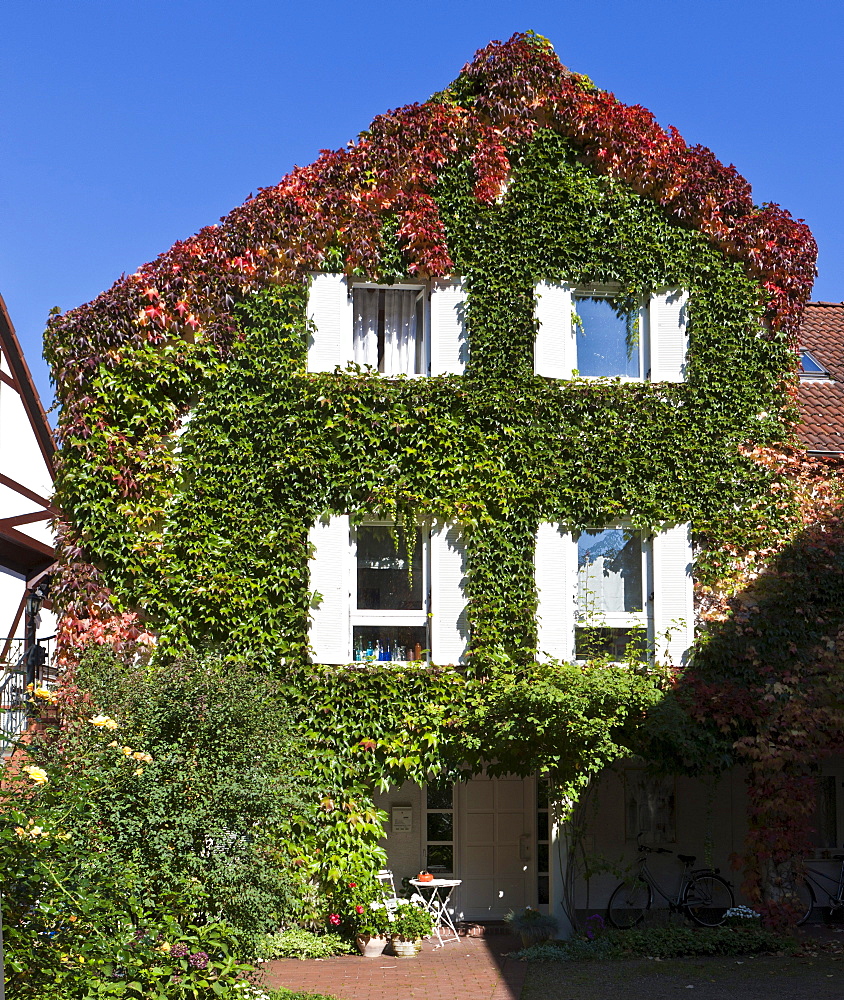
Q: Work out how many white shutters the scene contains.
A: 8